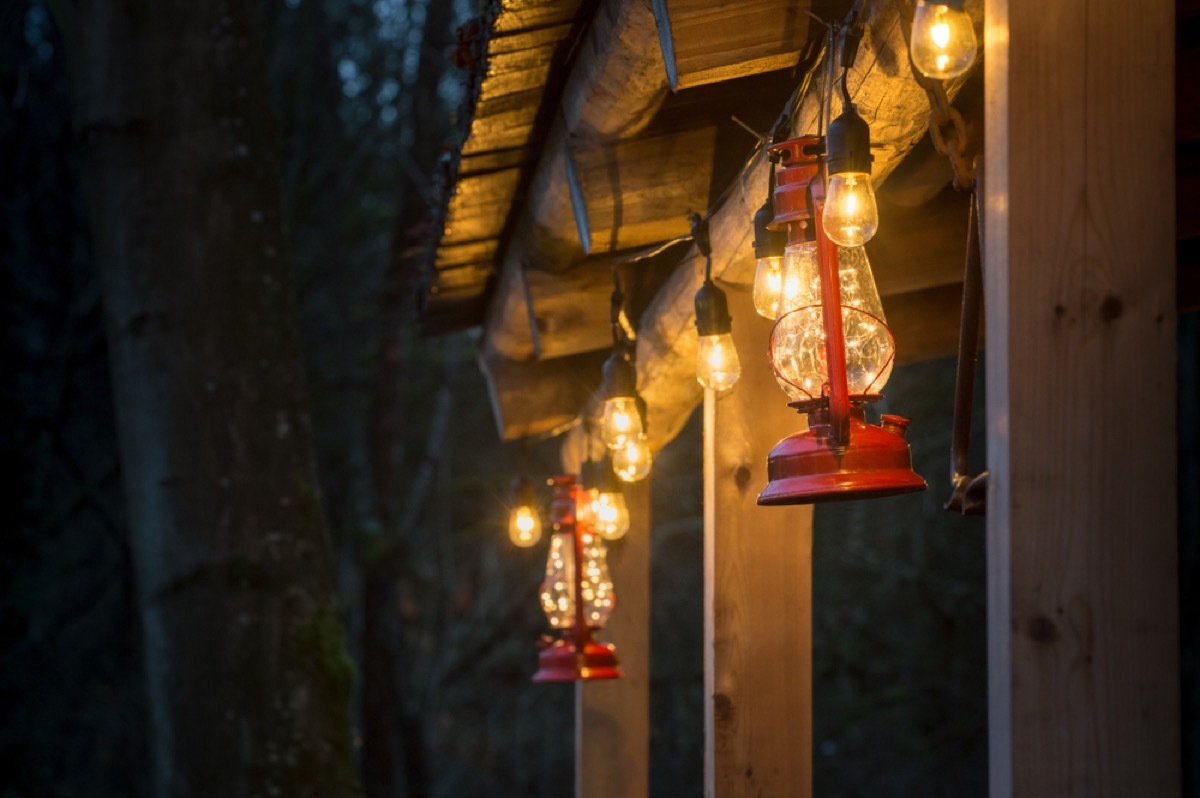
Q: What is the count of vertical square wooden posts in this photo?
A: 3